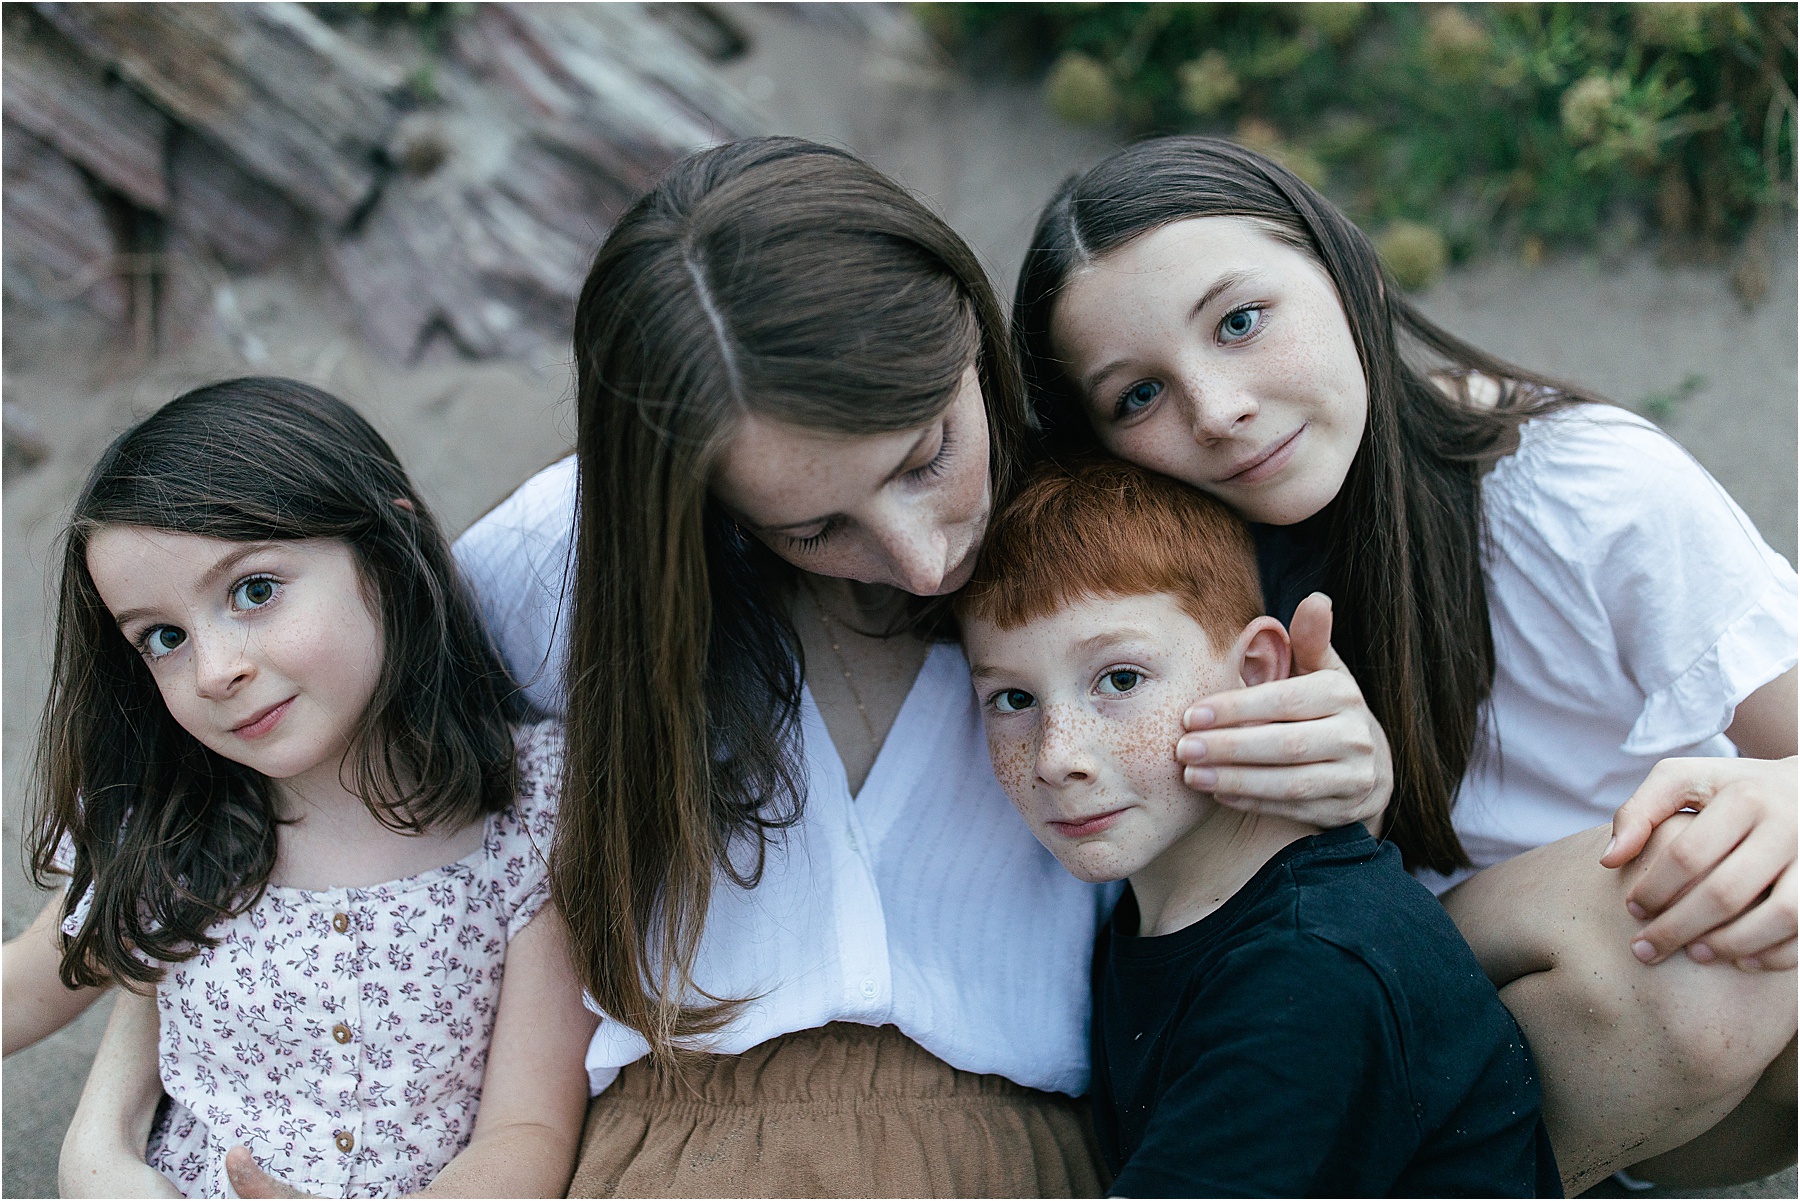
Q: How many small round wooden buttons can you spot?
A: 3